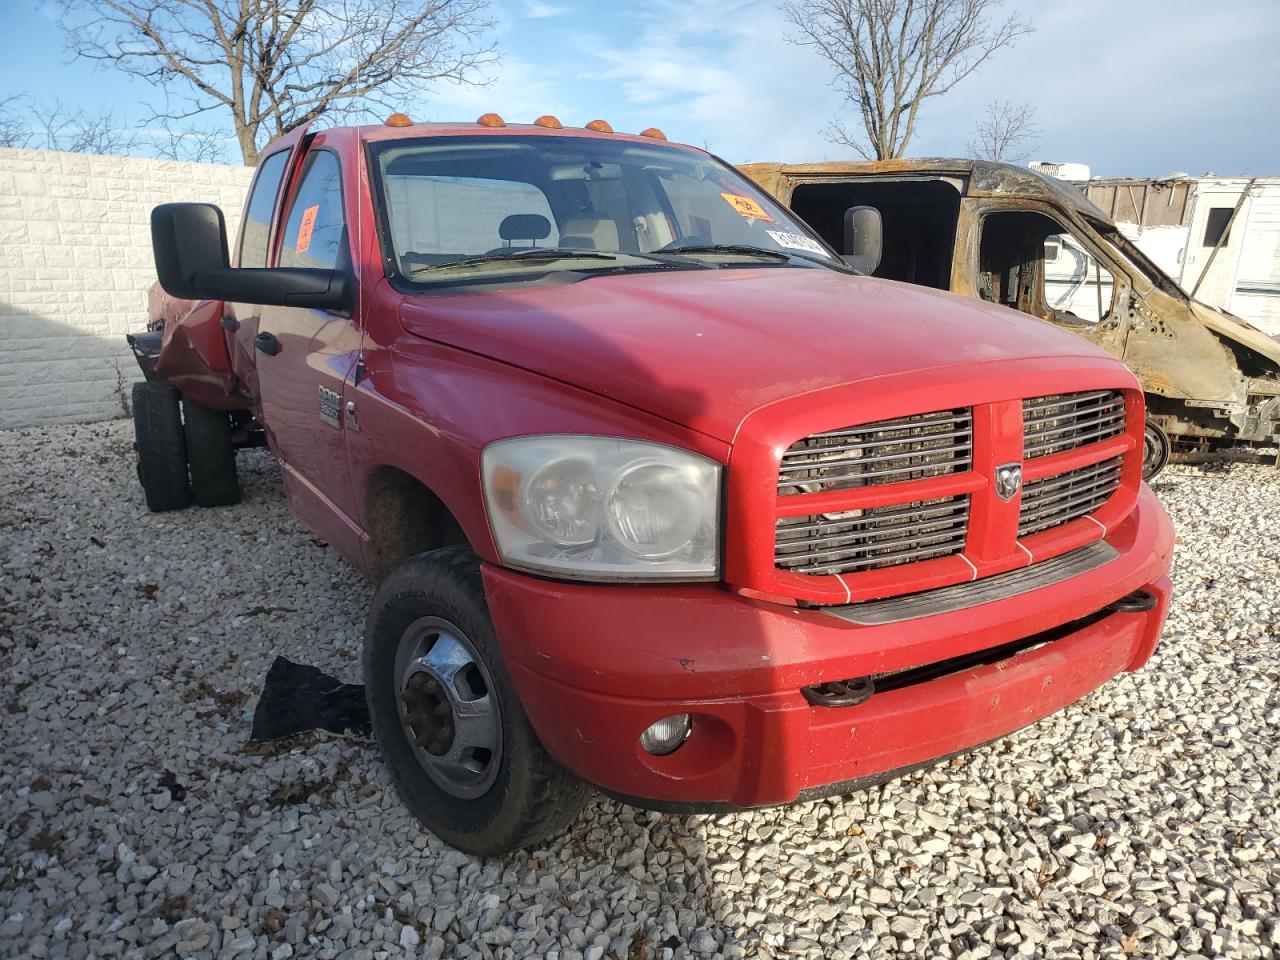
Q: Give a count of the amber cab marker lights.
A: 5